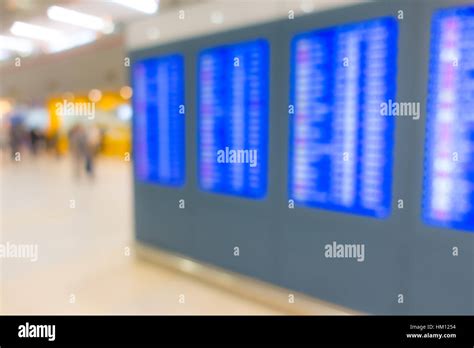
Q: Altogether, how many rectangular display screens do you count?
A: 4